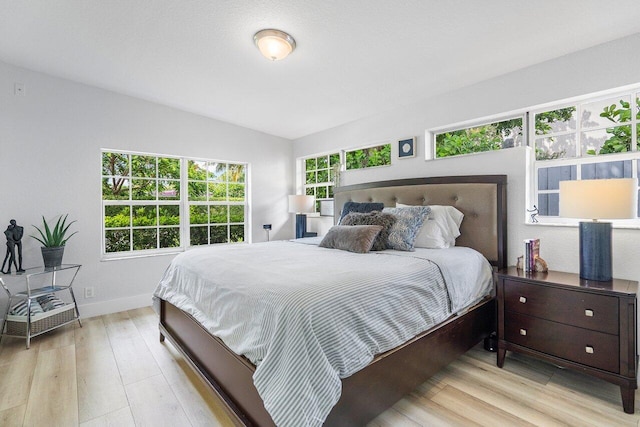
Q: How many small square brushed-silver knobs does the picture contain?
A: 4